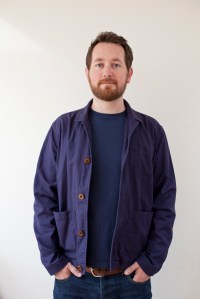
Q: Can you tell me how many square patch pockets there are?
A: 2